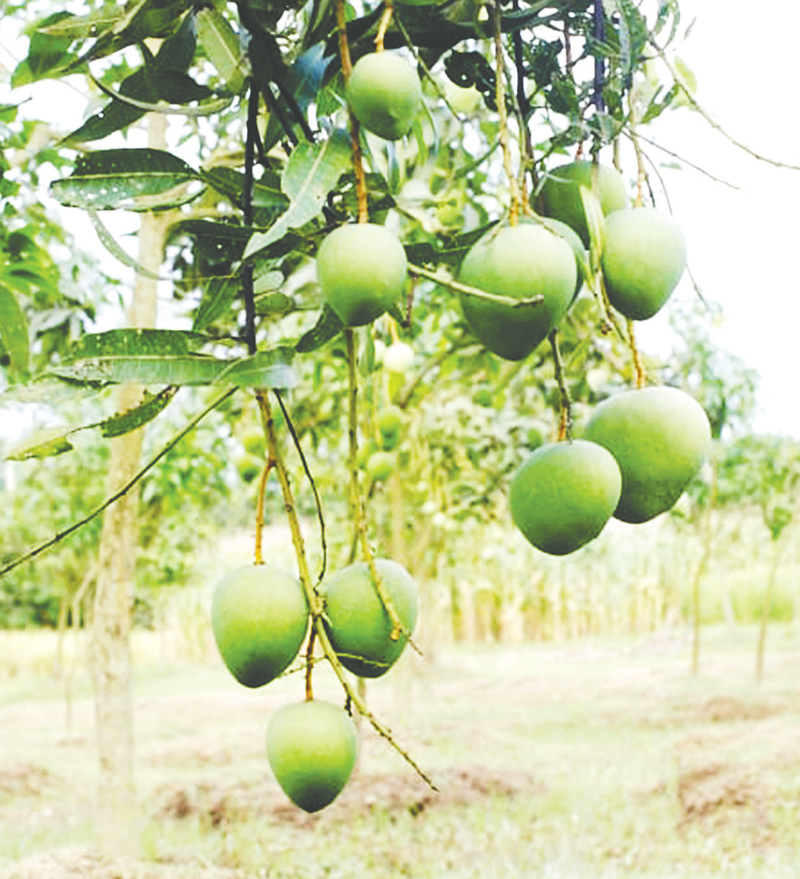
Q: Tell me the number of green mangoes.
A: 11